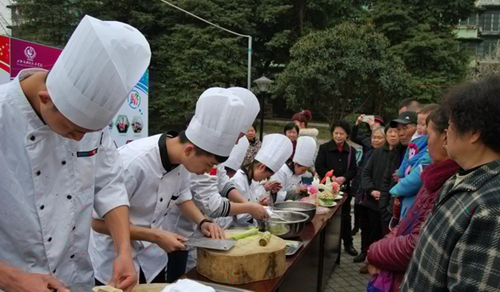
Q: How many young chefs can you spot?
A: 6